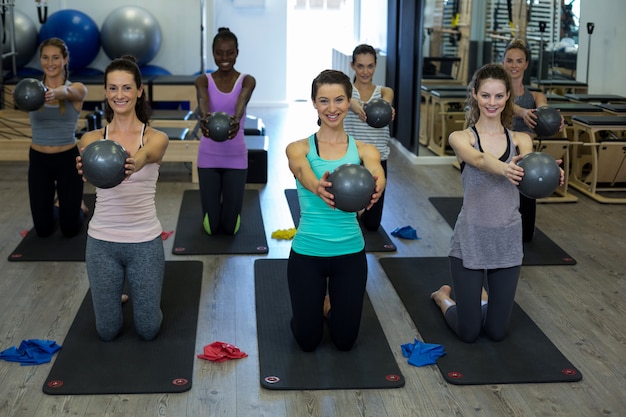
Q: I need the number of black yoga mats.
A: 7